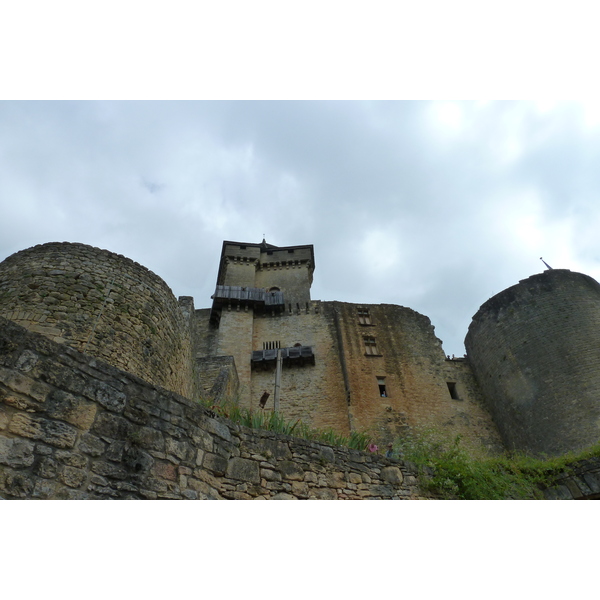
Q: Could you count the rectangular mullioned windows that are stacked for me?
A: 2